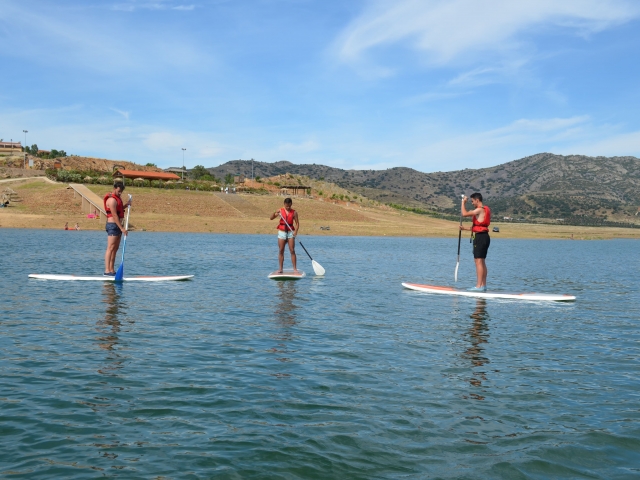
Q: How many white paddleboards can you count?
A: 3